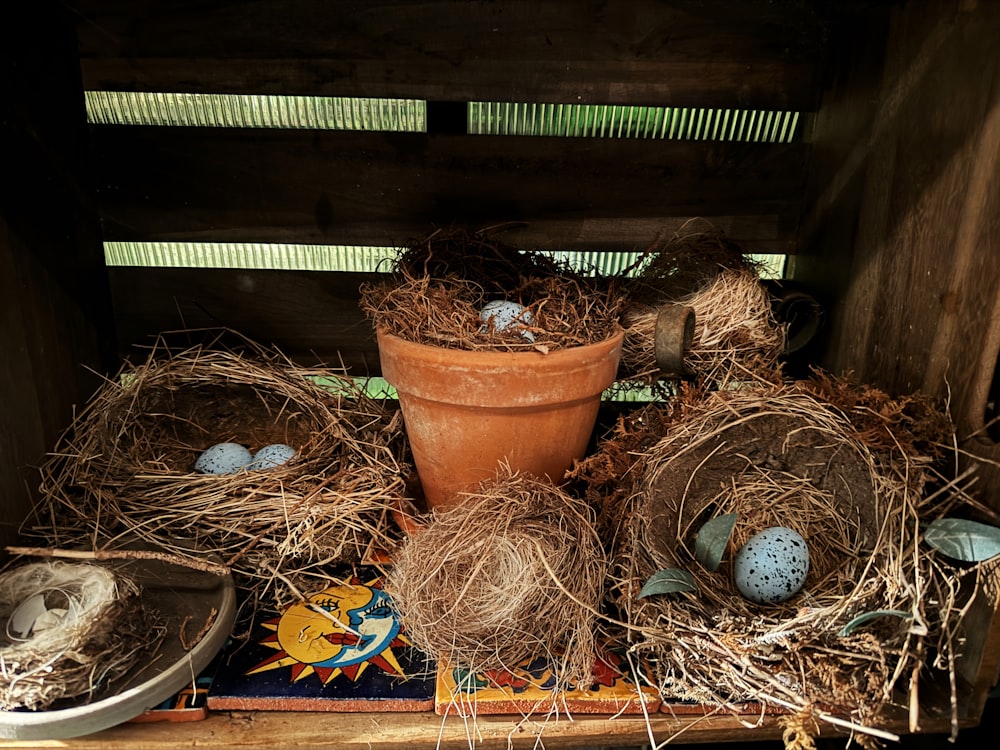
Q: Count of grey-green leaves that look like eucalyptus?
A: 4